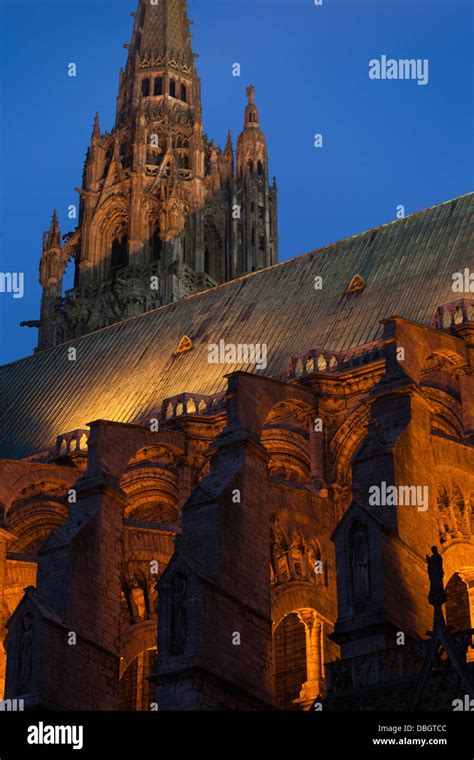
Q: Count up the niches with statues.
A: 3